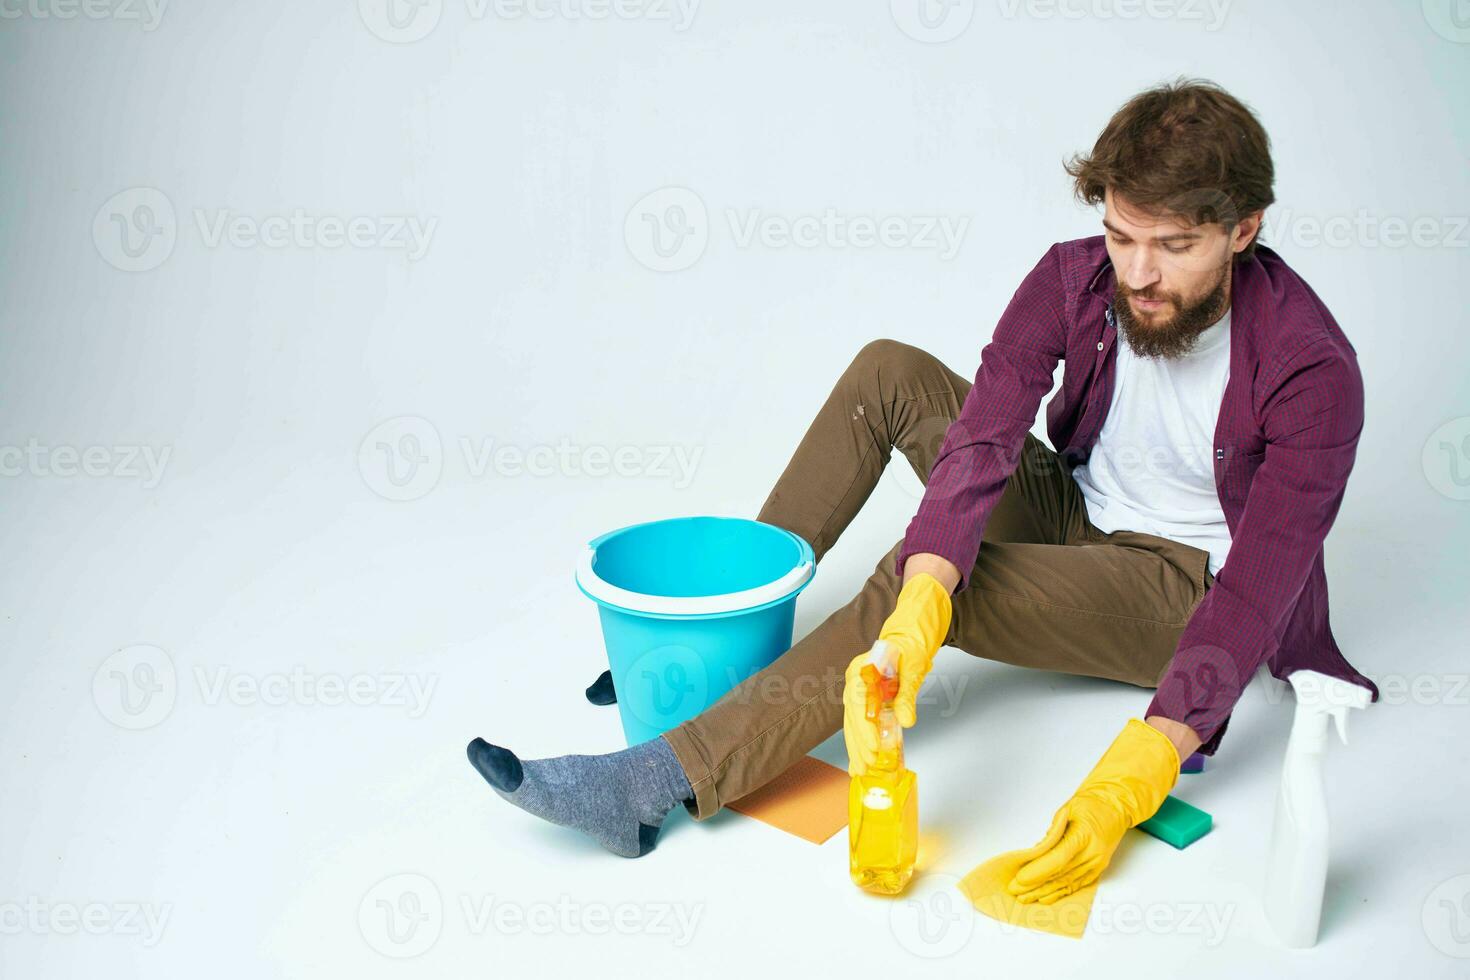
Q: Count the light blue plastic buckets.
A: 1